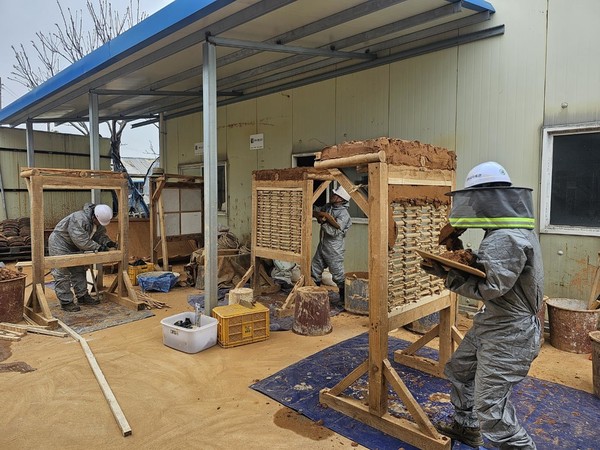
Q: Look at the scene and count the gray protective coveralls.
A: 3